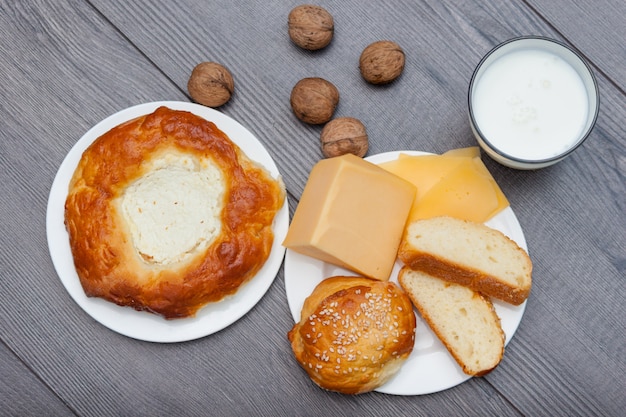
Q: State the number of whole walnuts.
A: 5